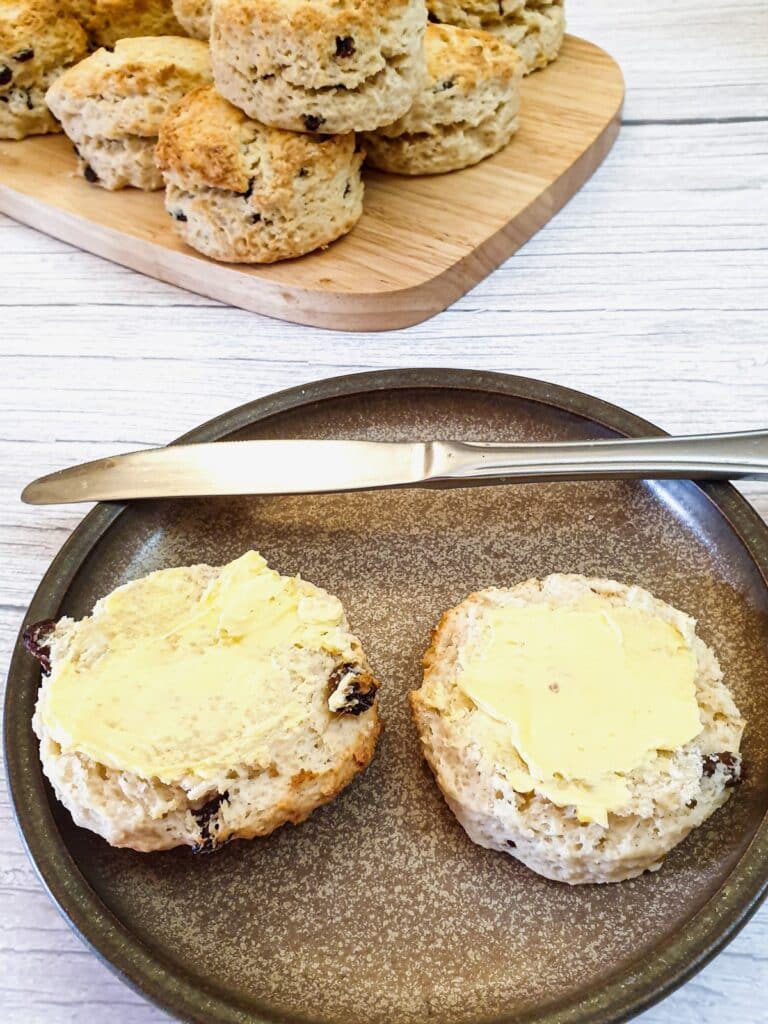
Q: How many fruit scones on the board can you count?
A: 8